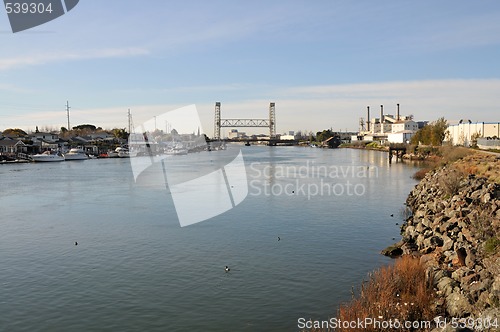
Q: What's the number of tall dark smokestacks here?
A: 3